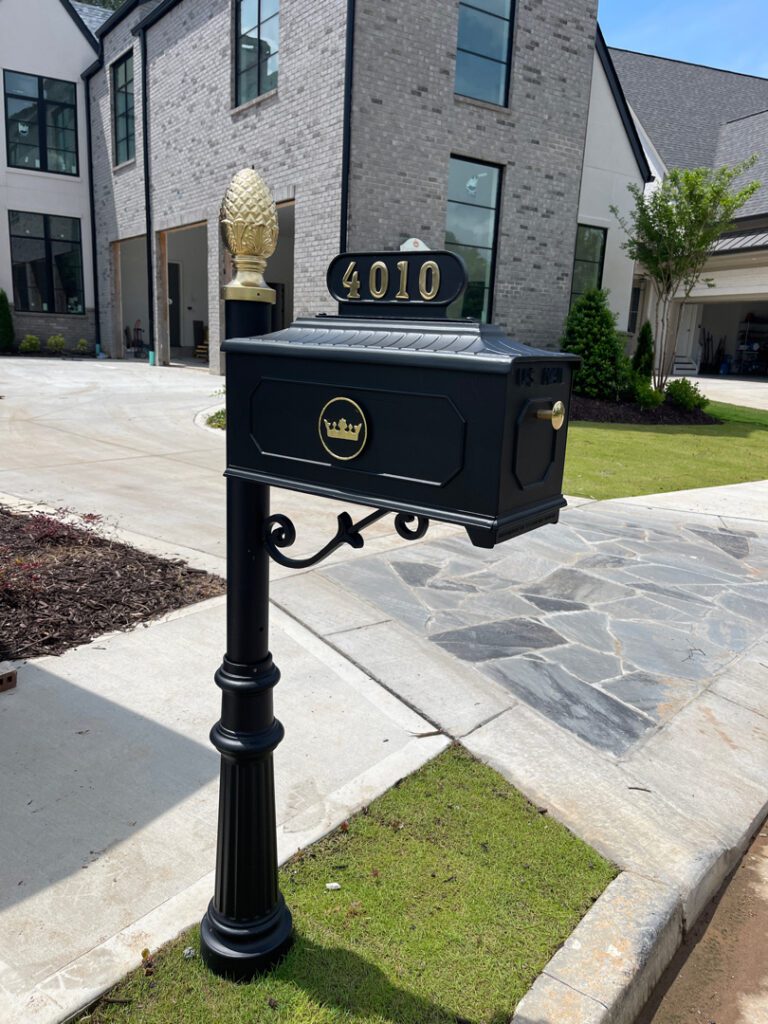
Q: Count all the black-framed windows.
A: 7